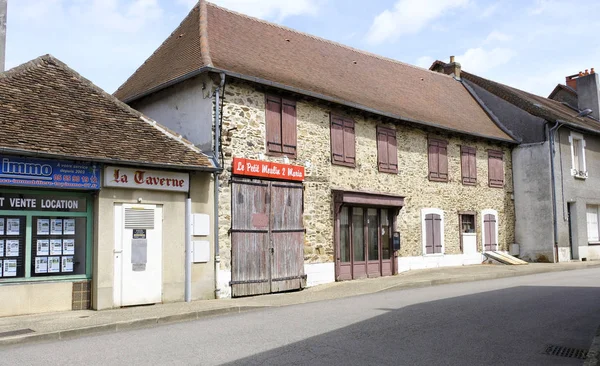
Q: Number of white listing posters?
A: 15